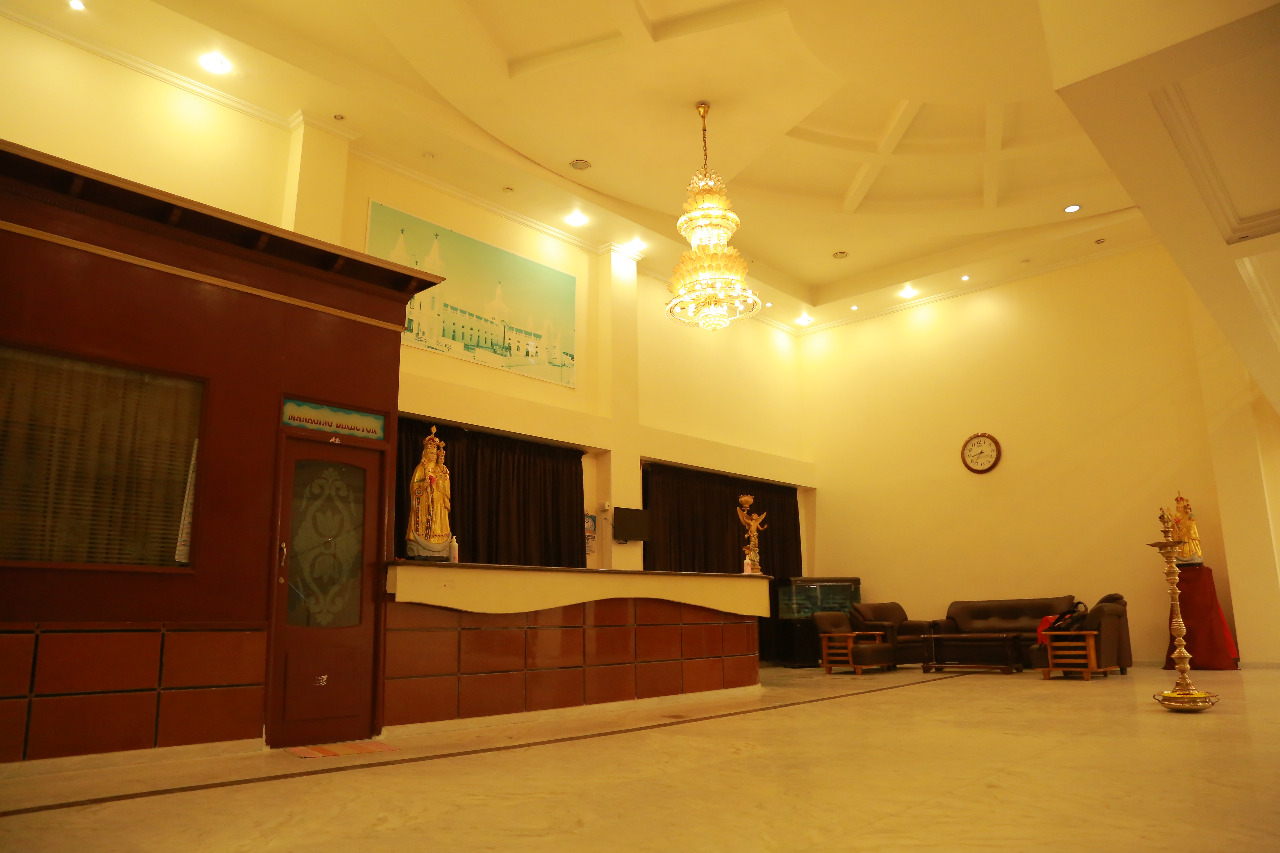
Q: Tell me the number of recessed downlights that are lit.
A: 10